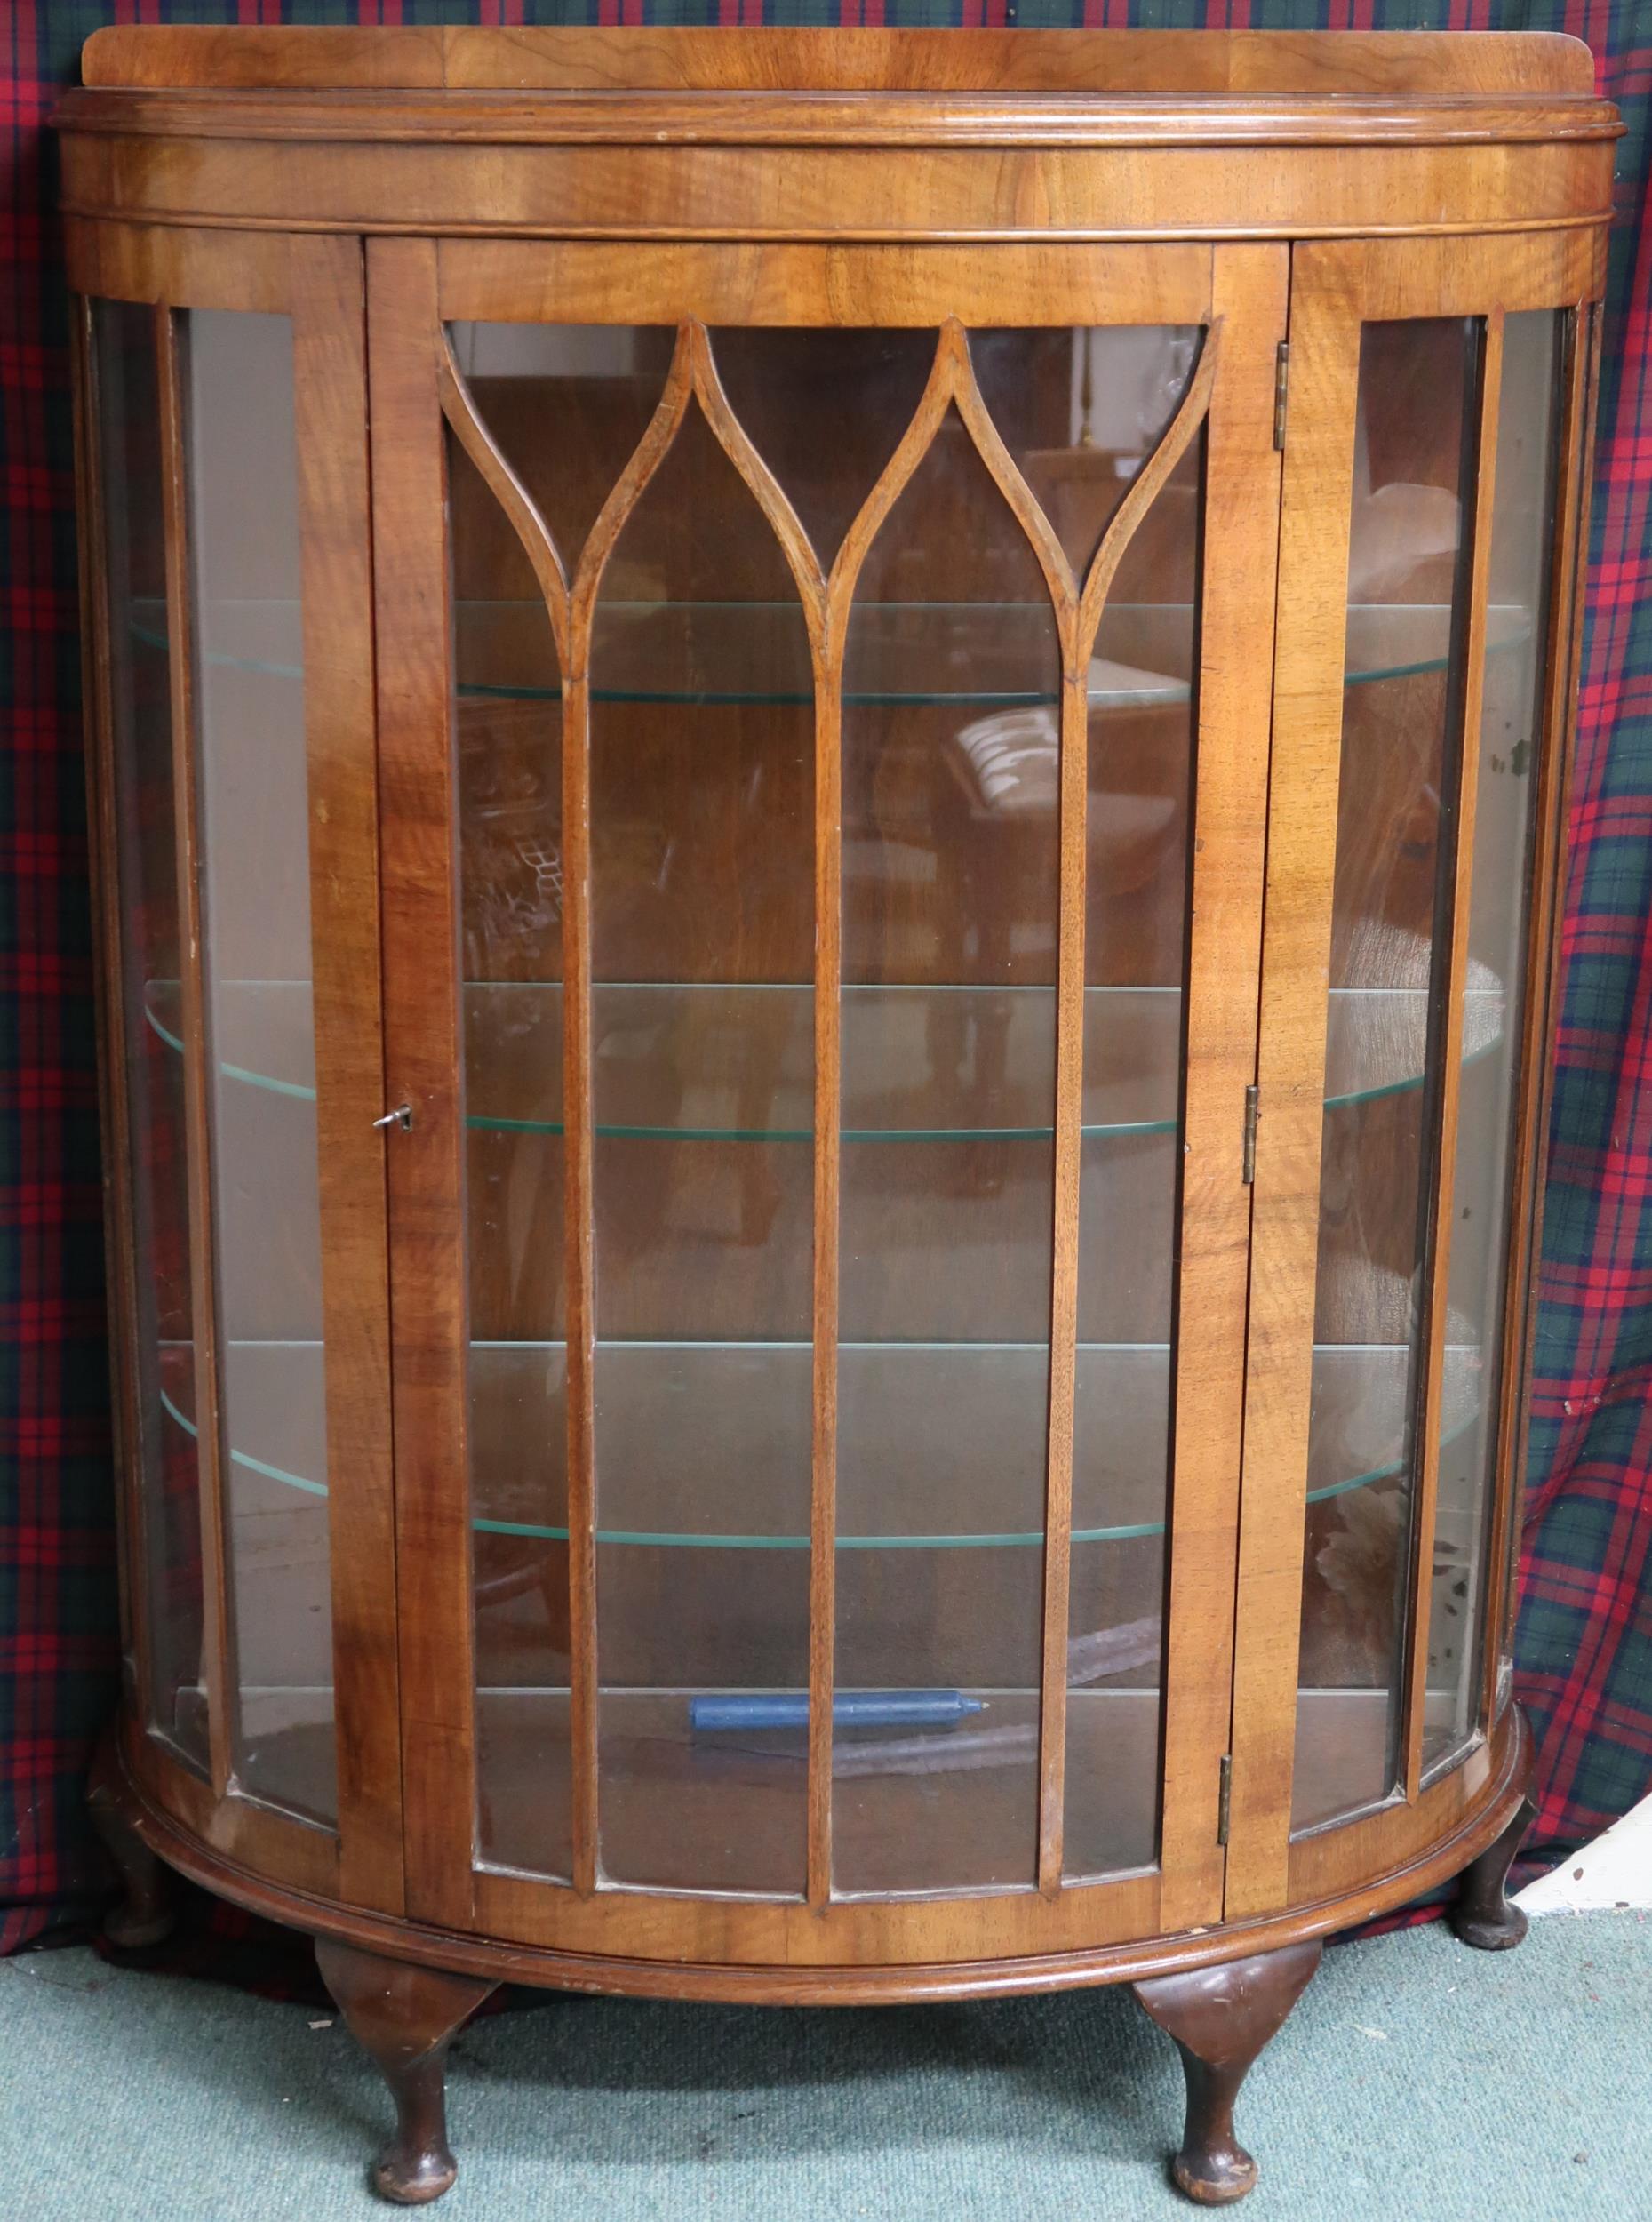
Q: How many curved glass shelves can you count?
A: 3